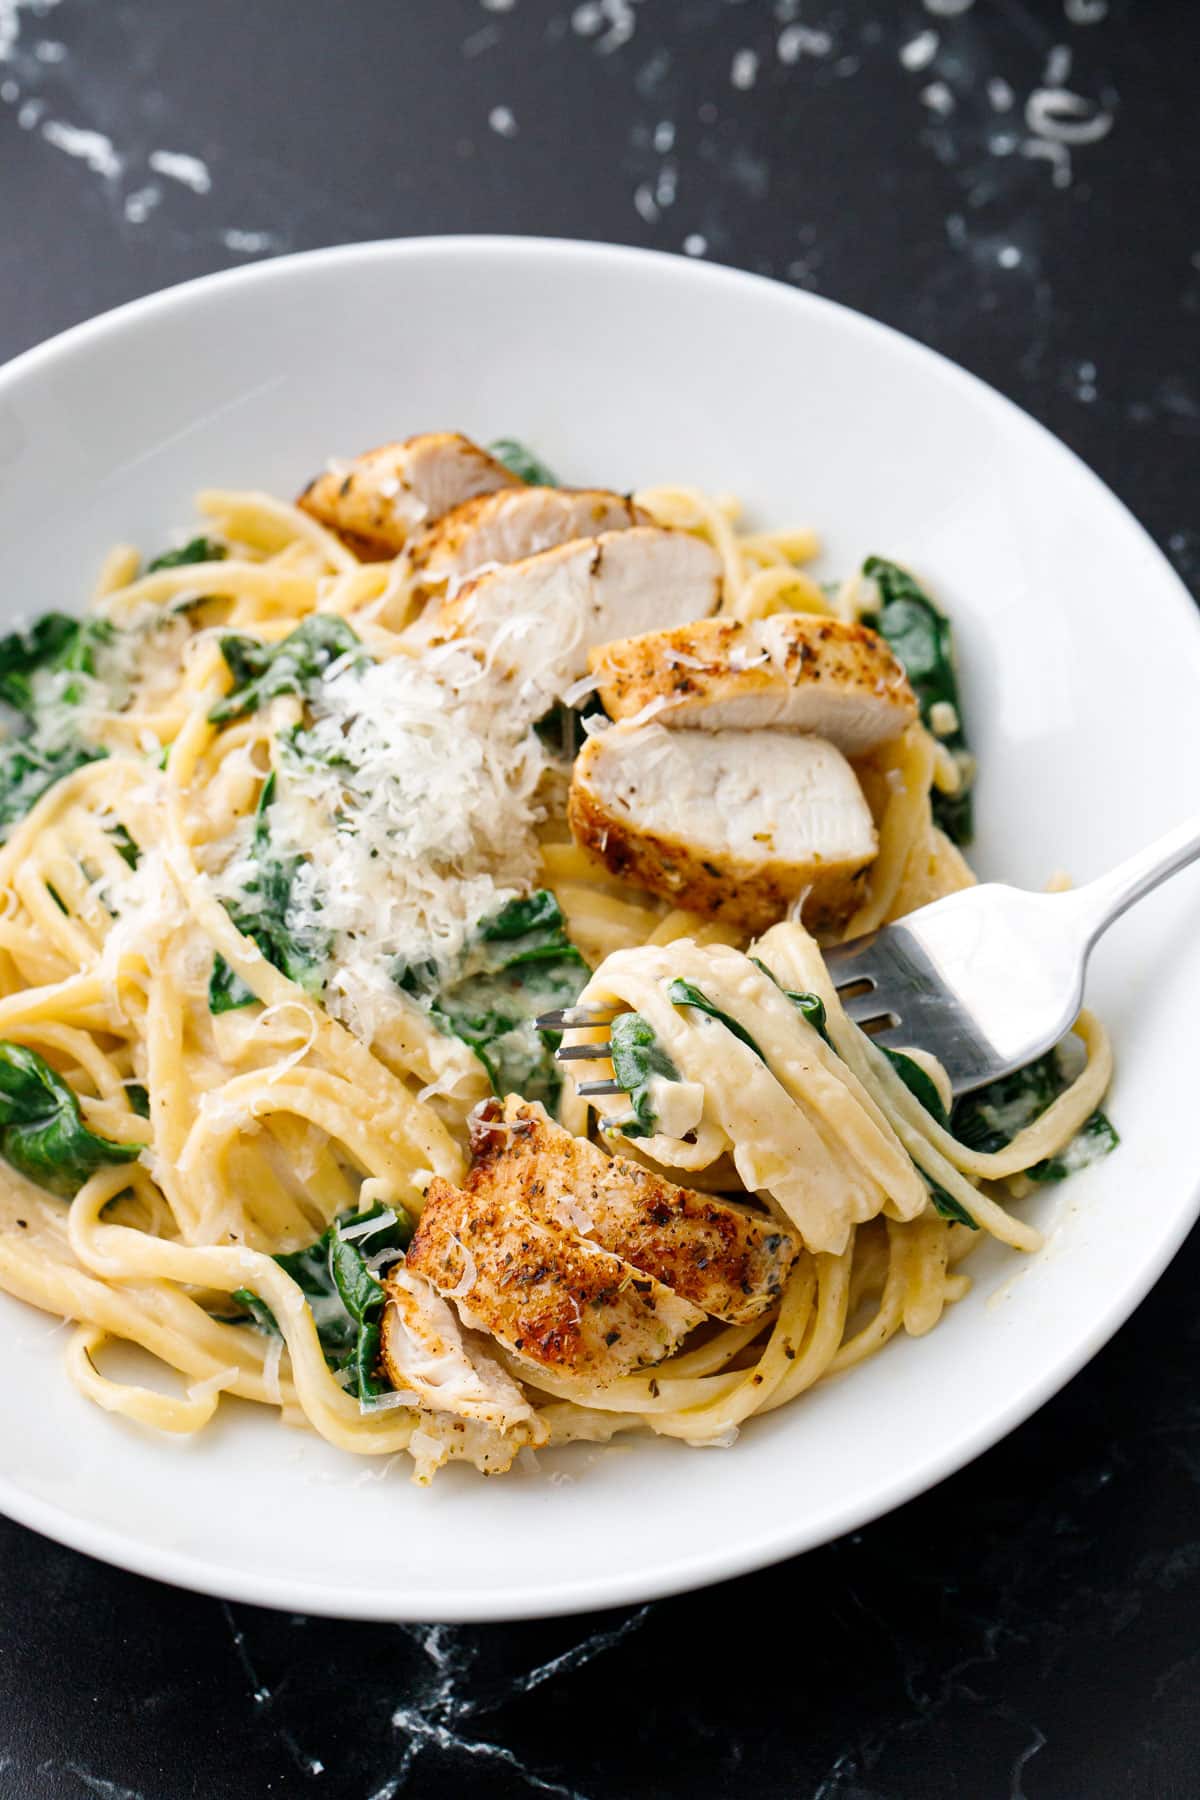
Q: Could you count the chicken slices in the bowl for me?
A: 8